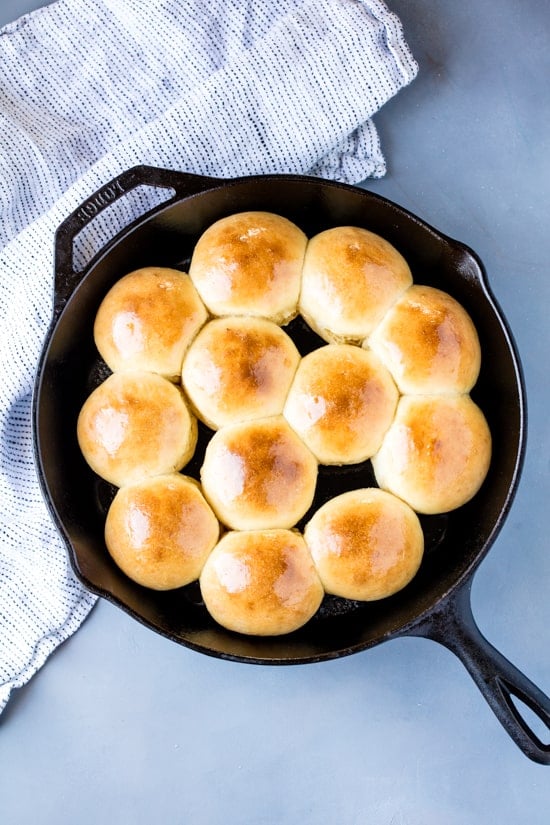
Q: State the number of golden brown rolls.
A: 12